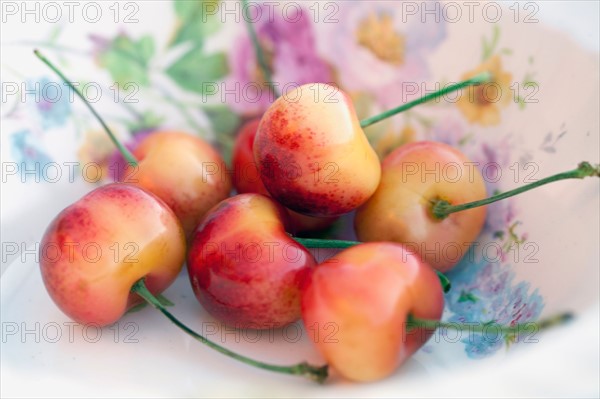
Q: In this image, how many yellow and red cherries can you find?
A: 7